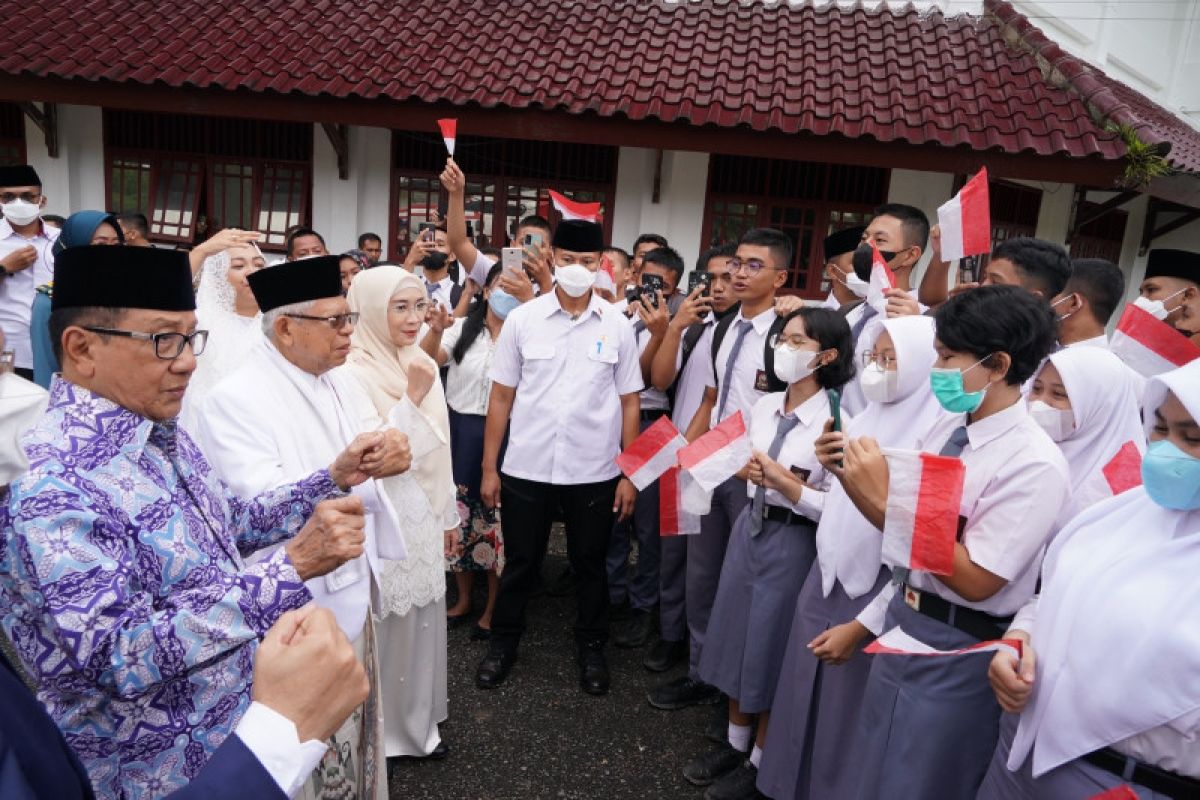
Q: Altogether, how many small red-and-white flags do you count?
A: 13